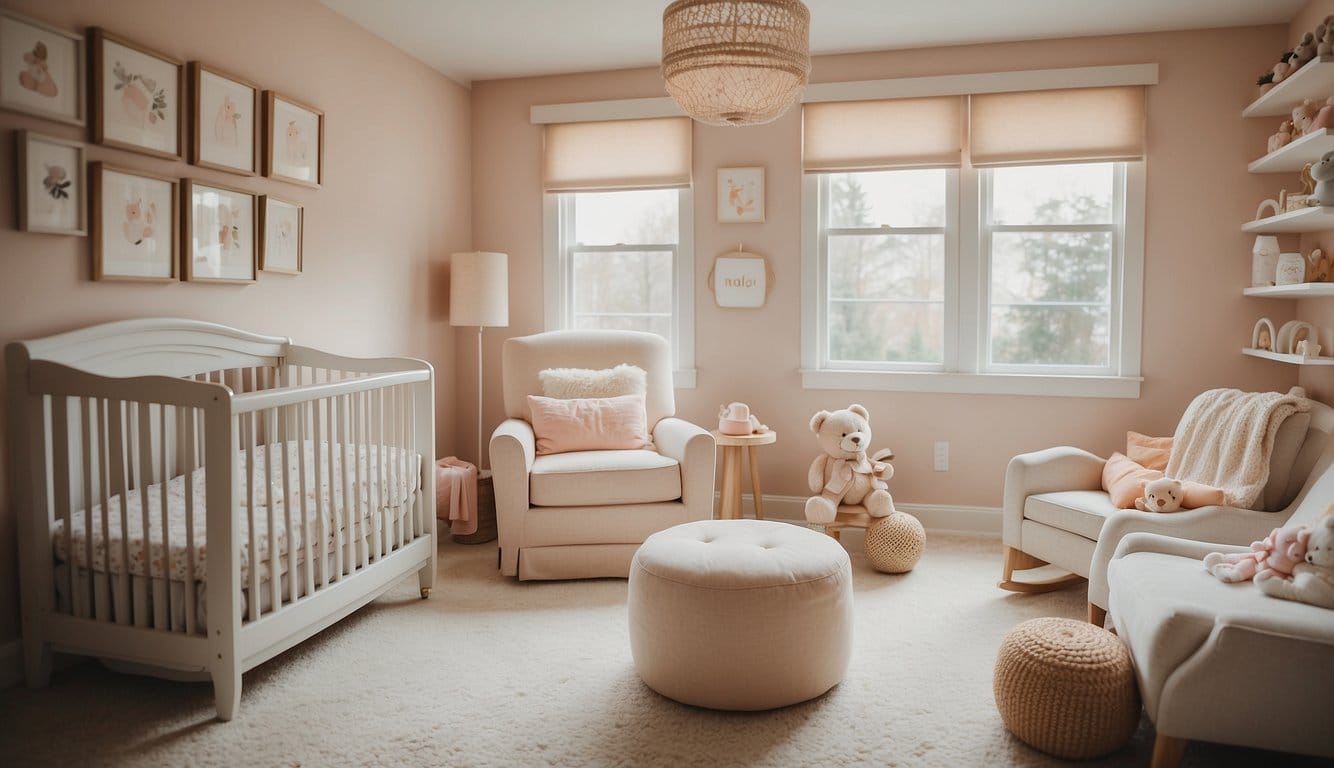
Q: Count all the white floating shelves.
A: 5